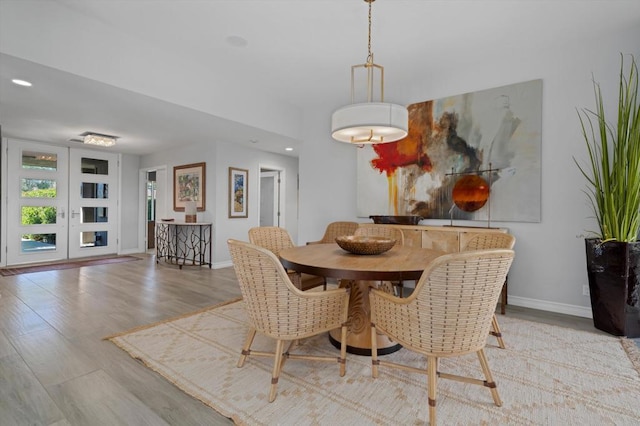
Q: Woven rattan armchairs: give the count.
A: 6